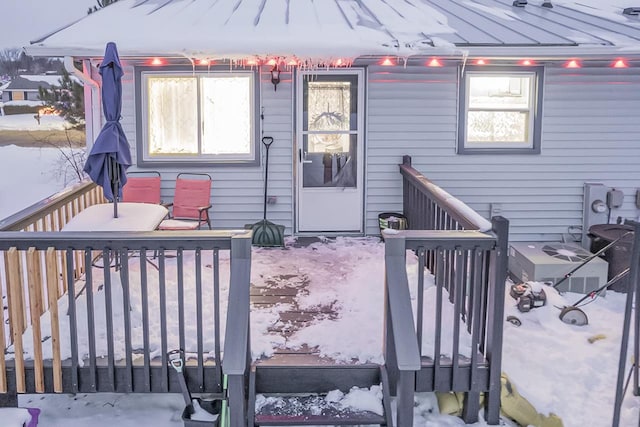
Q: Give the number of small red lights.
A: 12